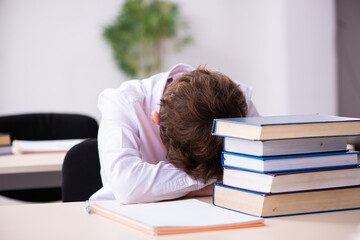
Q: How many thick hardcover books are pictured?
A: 5